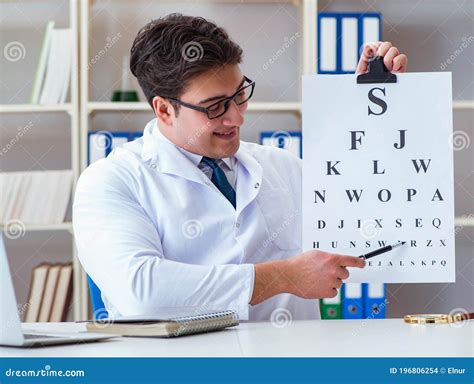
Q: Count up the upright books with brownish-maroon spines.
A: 3